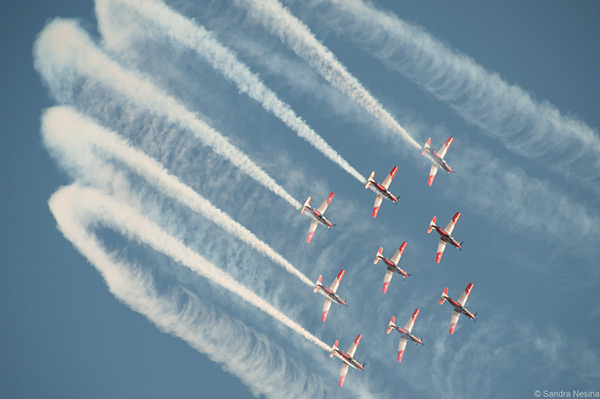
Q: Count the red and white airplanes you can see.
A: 9